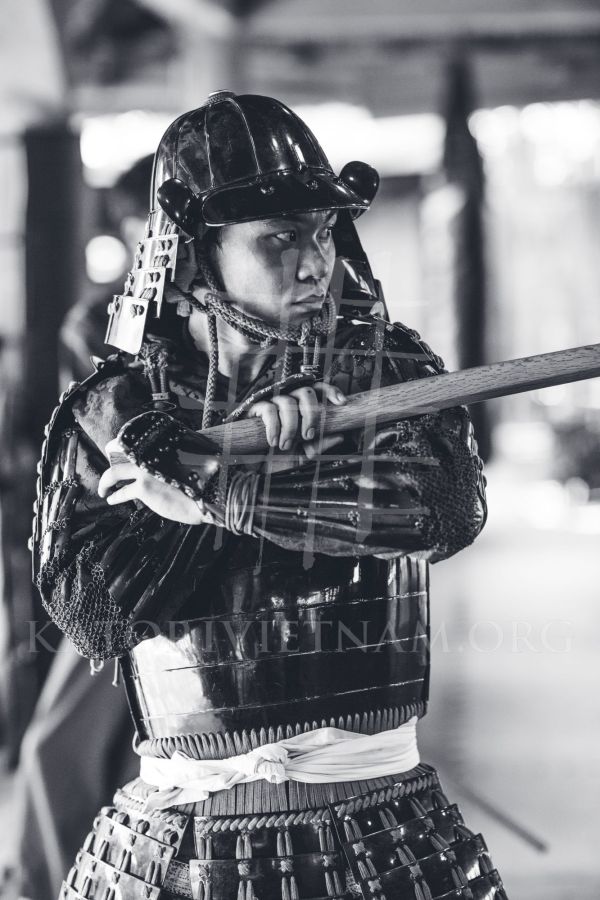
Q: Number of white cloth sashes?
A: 1